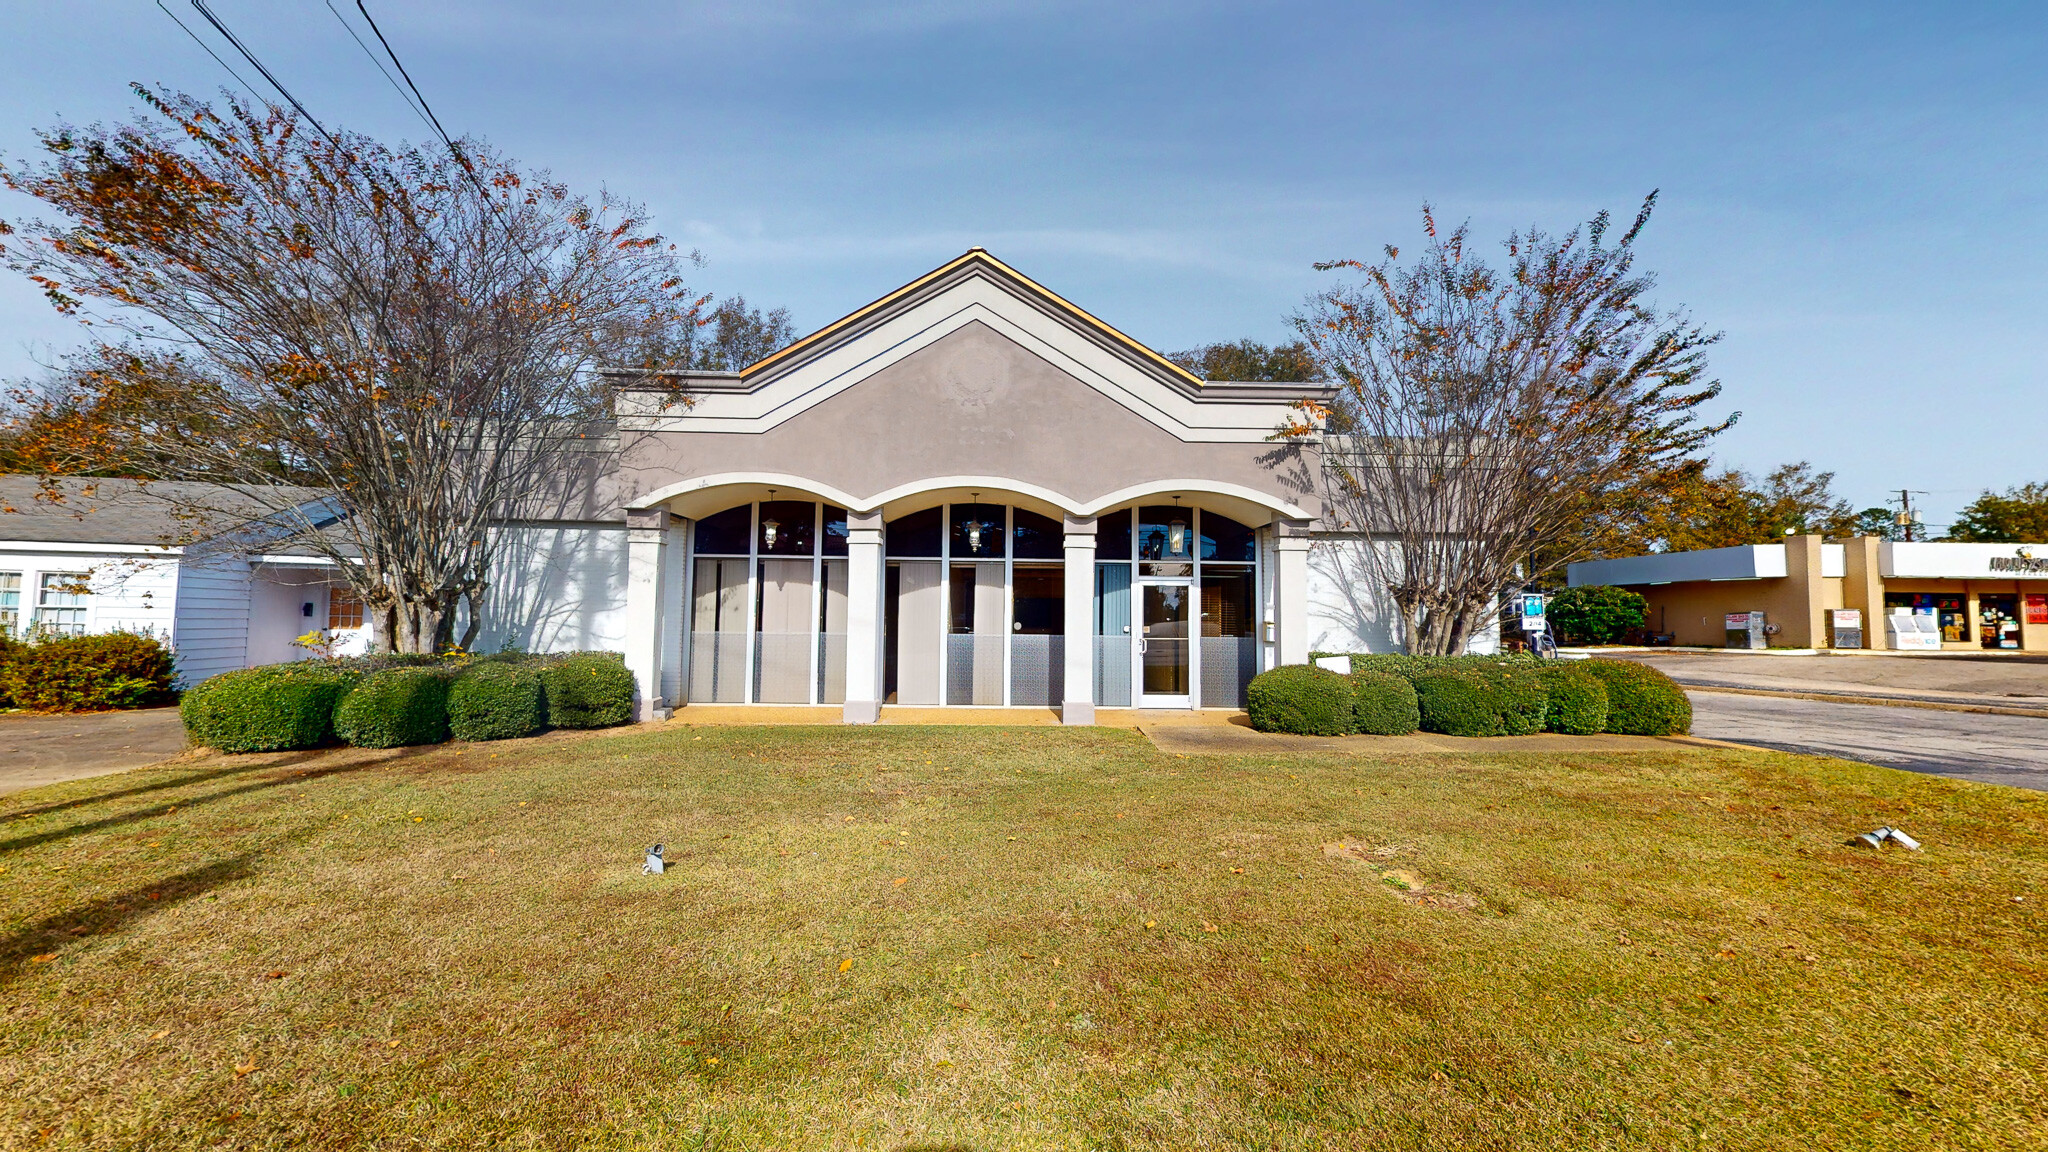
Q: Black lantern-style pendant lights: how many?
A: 3